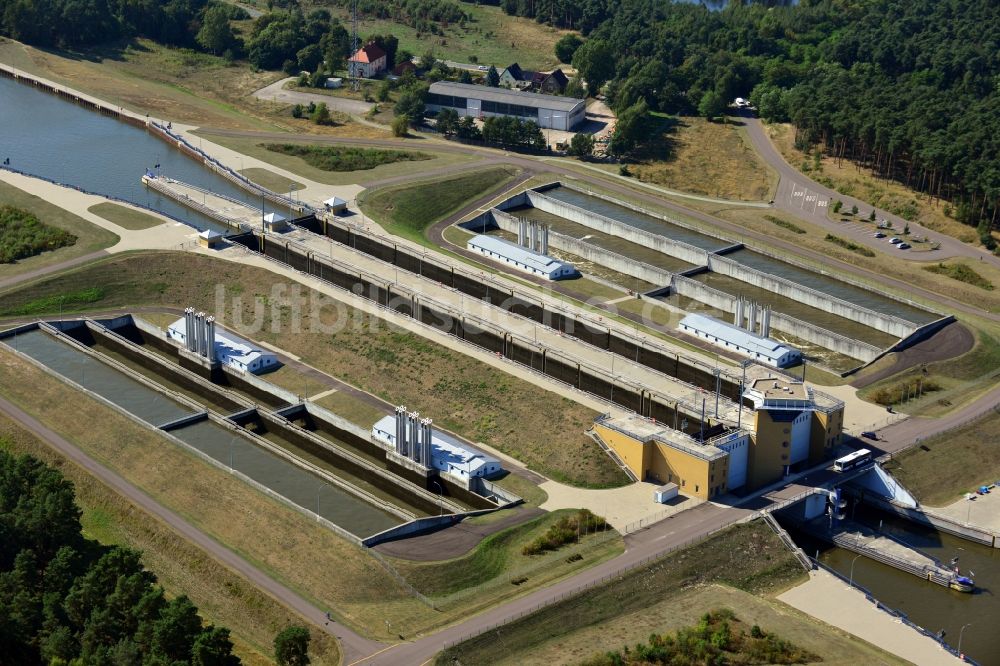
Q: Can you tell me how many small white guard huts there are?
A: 3